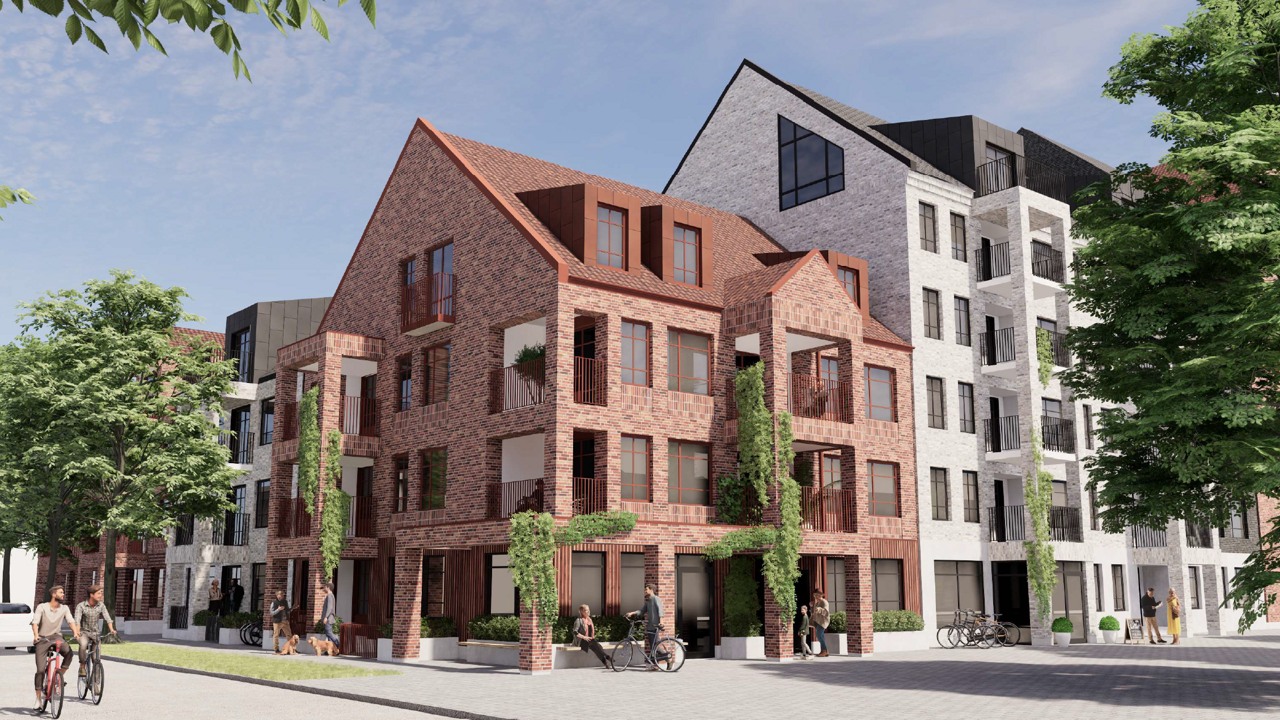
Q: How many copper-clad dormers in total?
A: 3